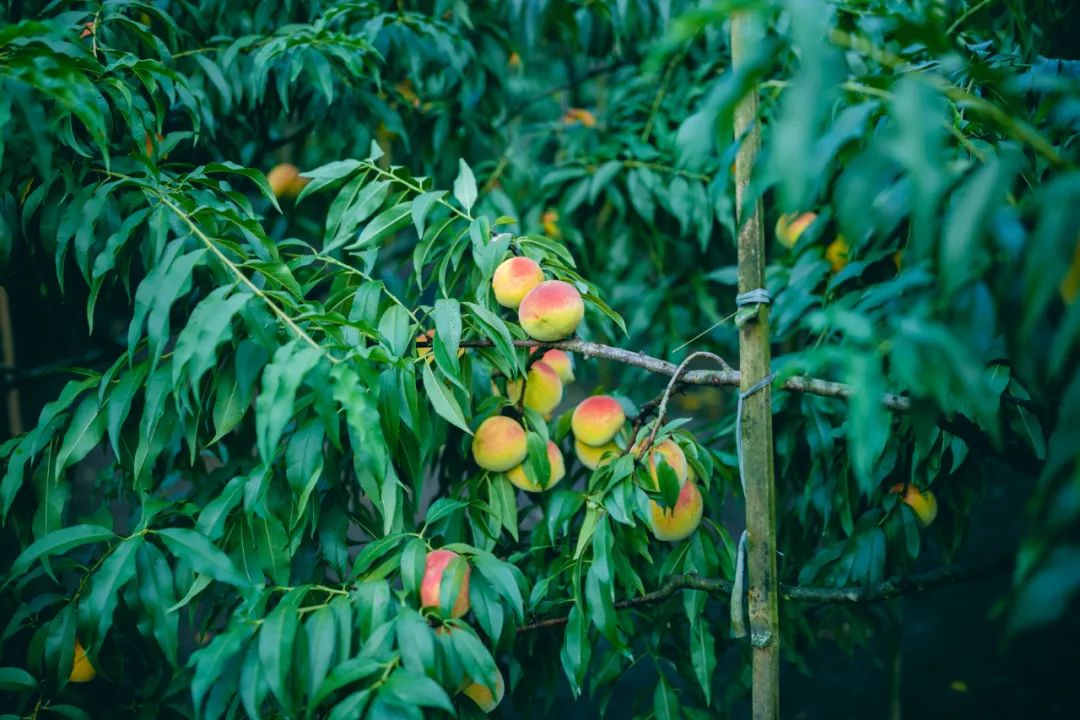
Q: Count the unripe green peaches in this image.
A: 0